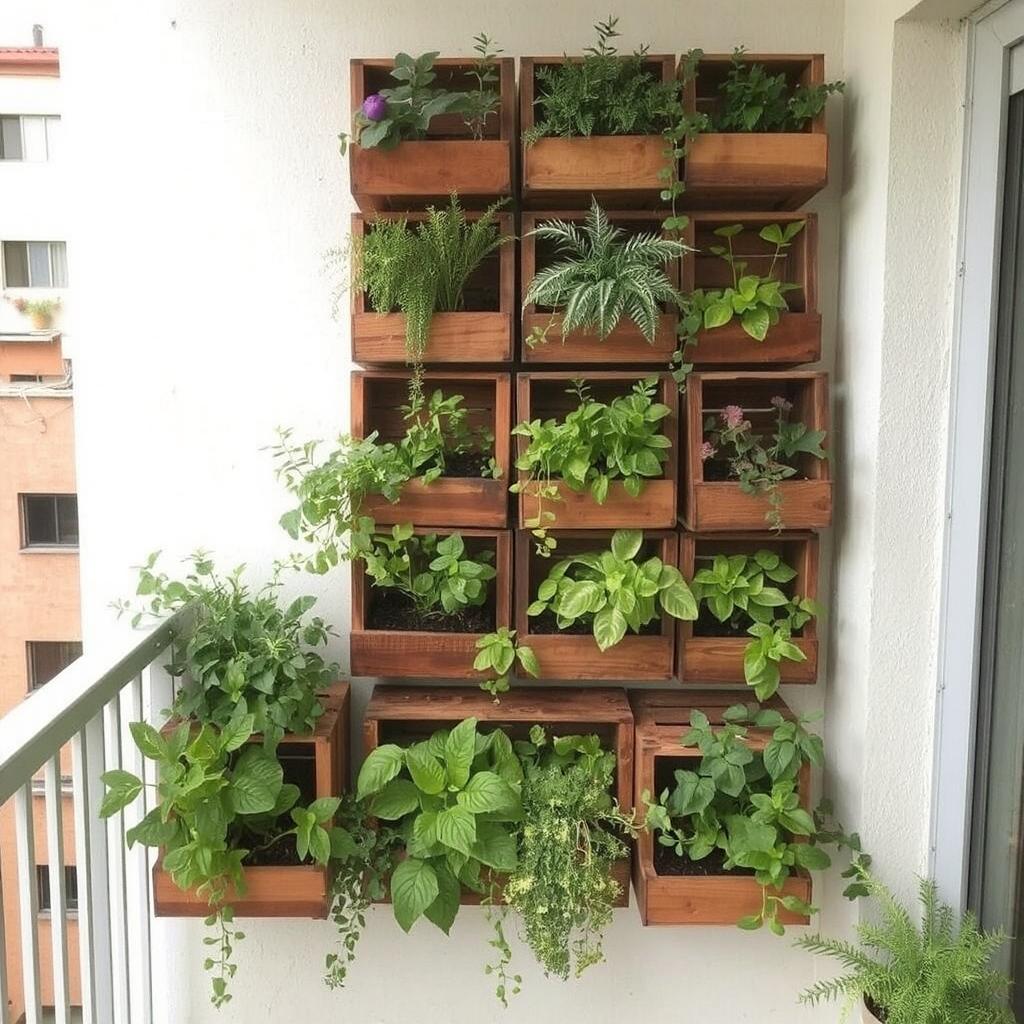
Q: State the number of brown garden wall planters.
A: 15